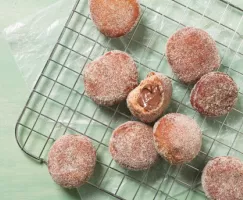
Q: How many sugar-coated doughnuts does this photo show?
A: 9